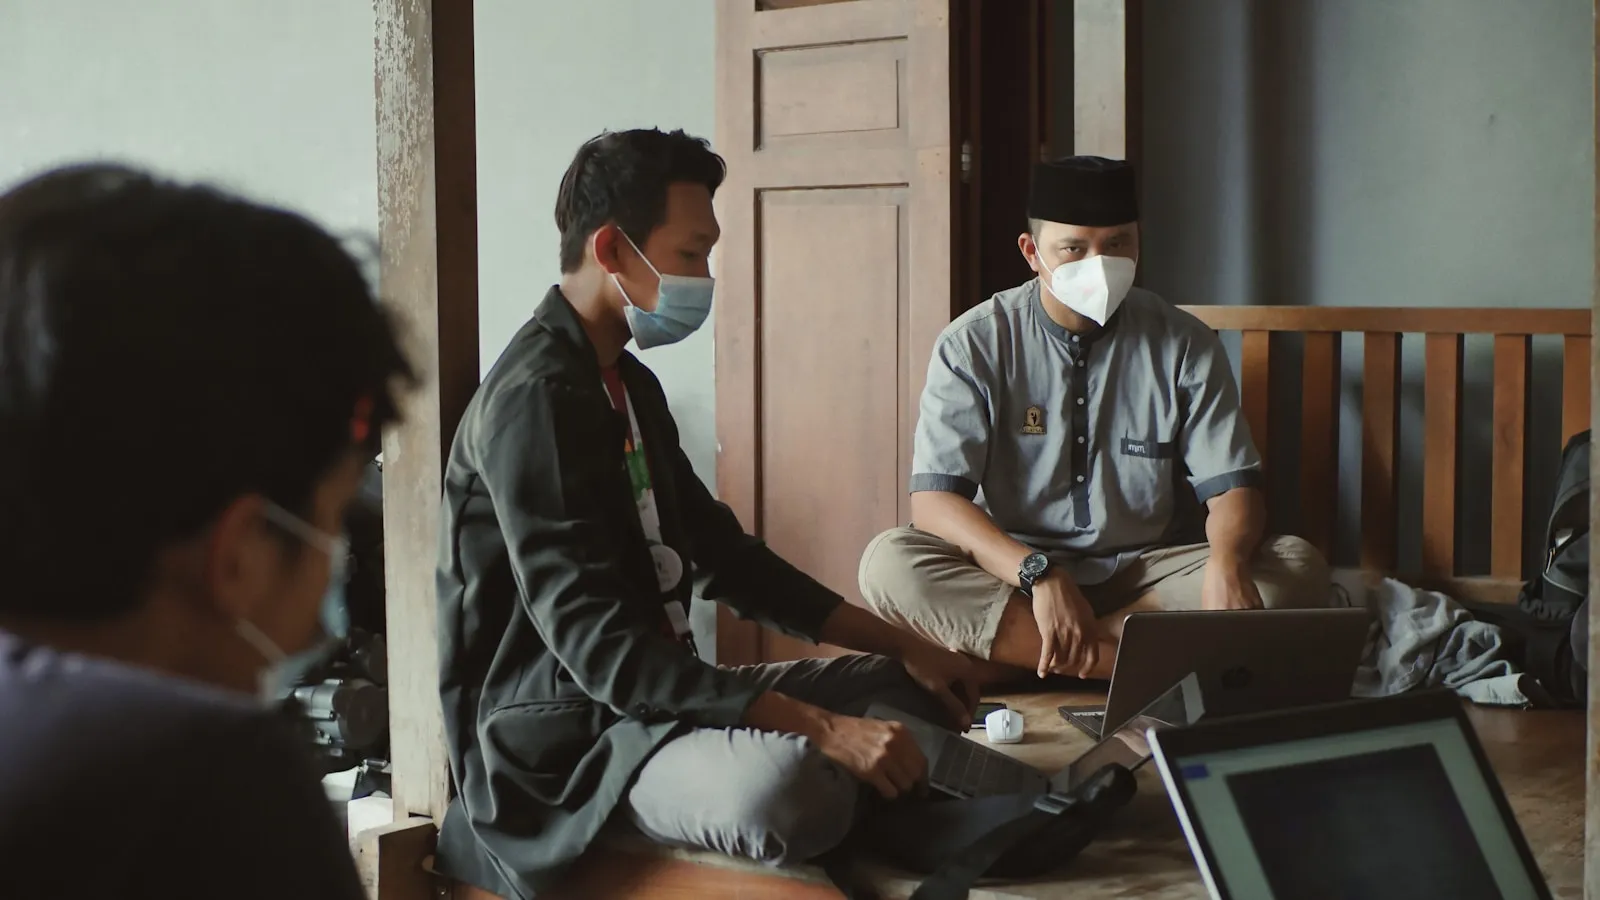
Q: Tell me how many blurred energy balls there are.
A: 0